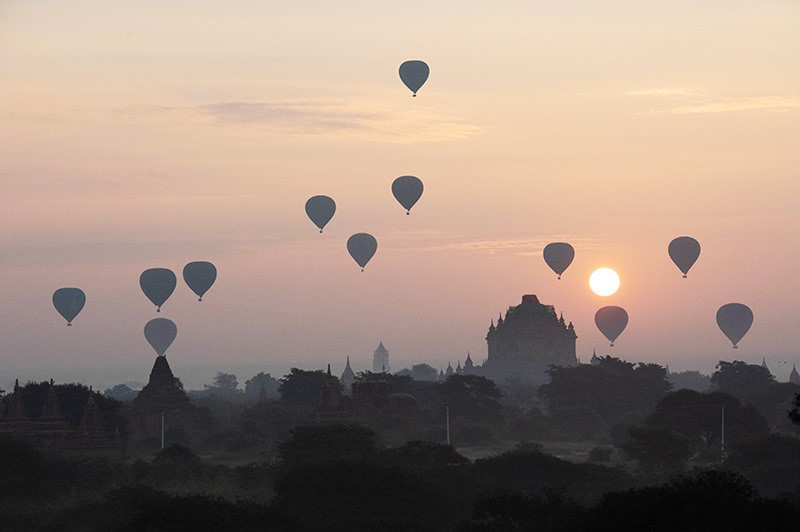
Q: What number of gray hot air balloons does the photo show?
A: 12